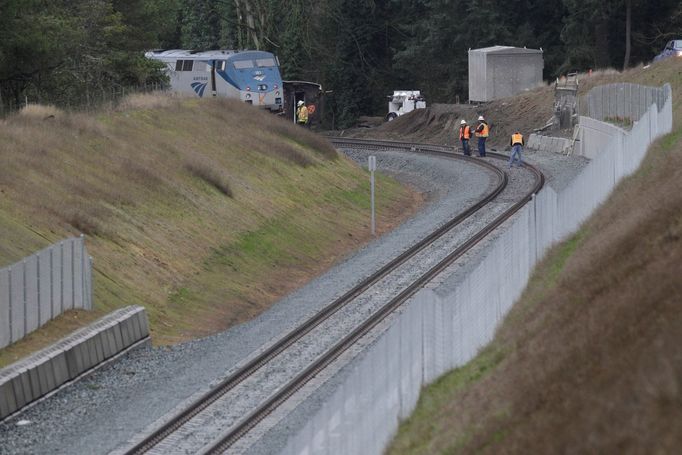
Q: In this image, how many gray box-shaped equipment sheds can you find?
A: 1